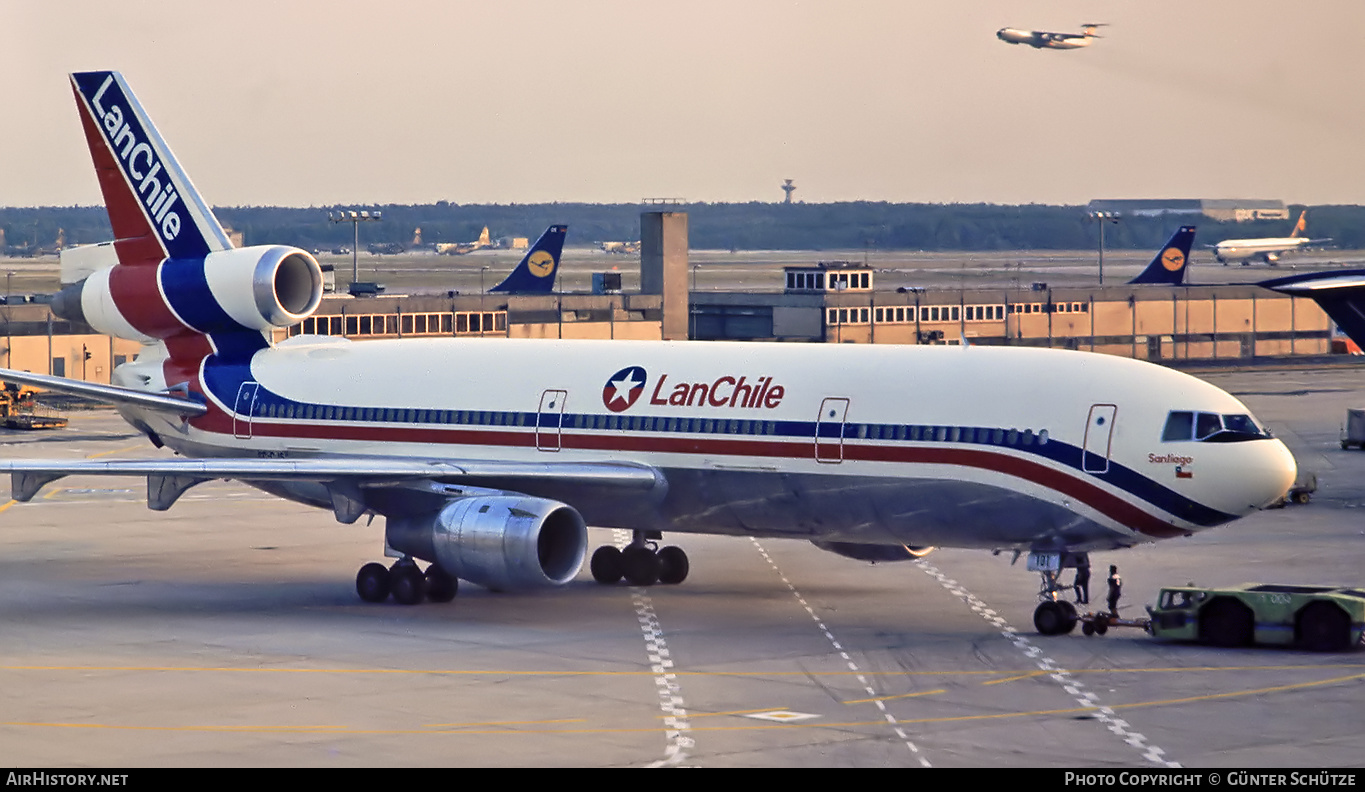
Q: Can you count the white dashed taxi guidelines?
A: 3